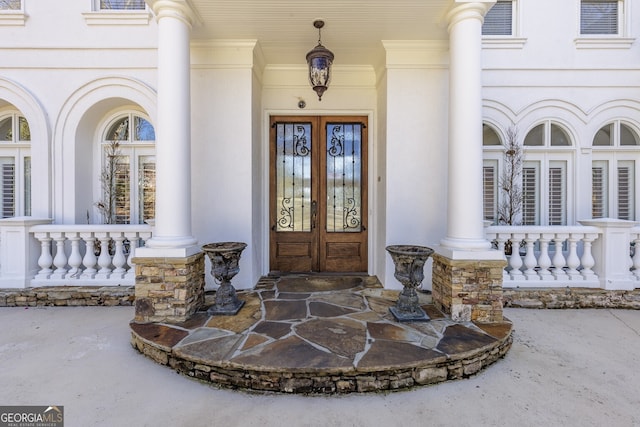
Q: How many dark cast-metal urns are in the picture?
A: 2